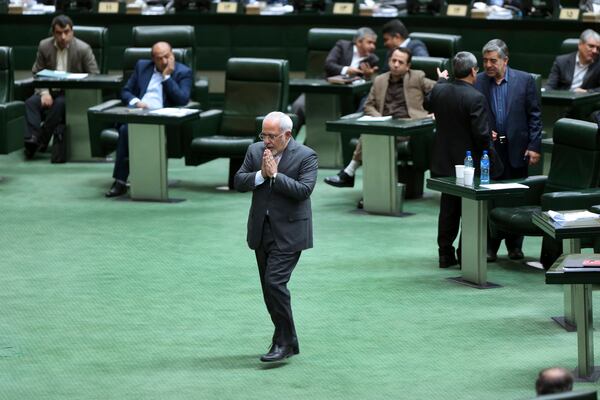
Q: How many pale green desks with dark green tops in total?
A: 8